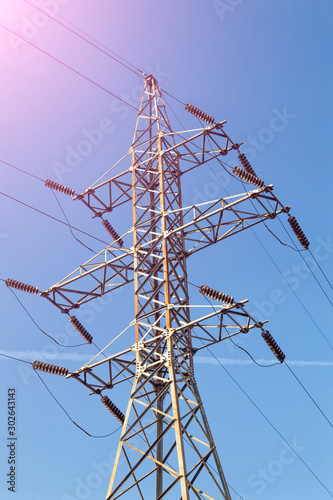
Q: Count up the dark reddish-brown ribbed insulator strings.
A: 12